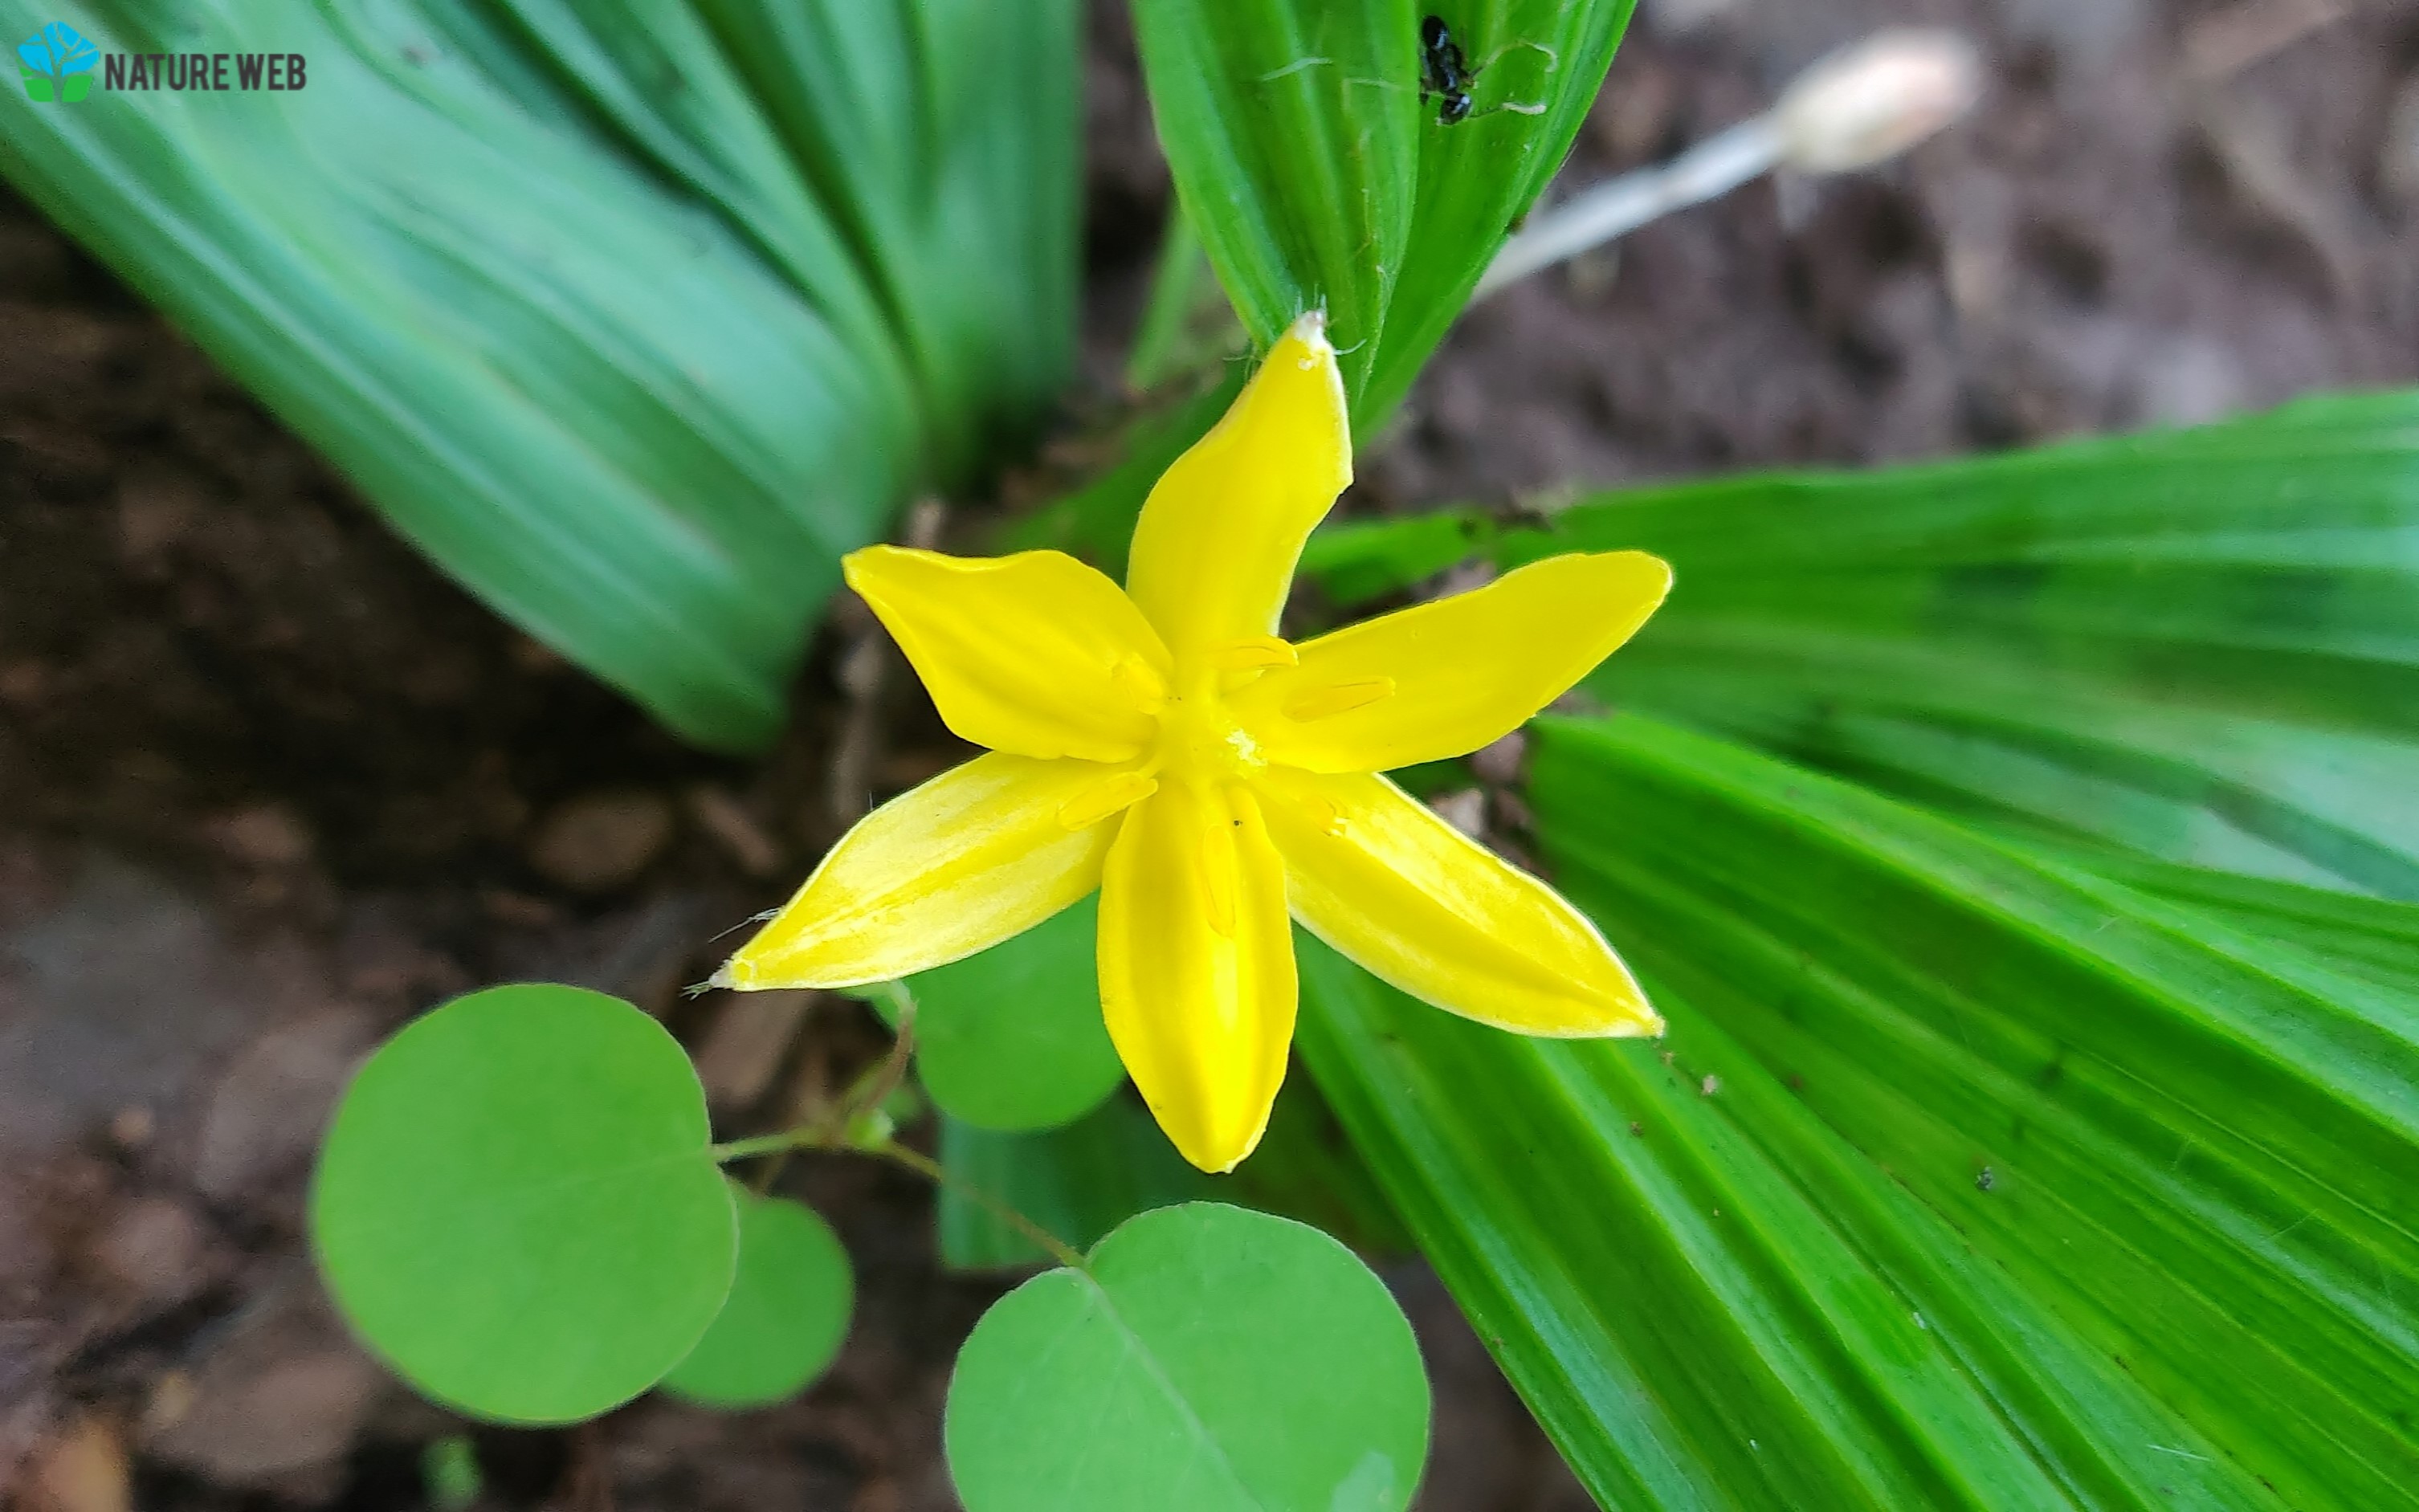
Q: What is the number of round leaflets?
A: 4